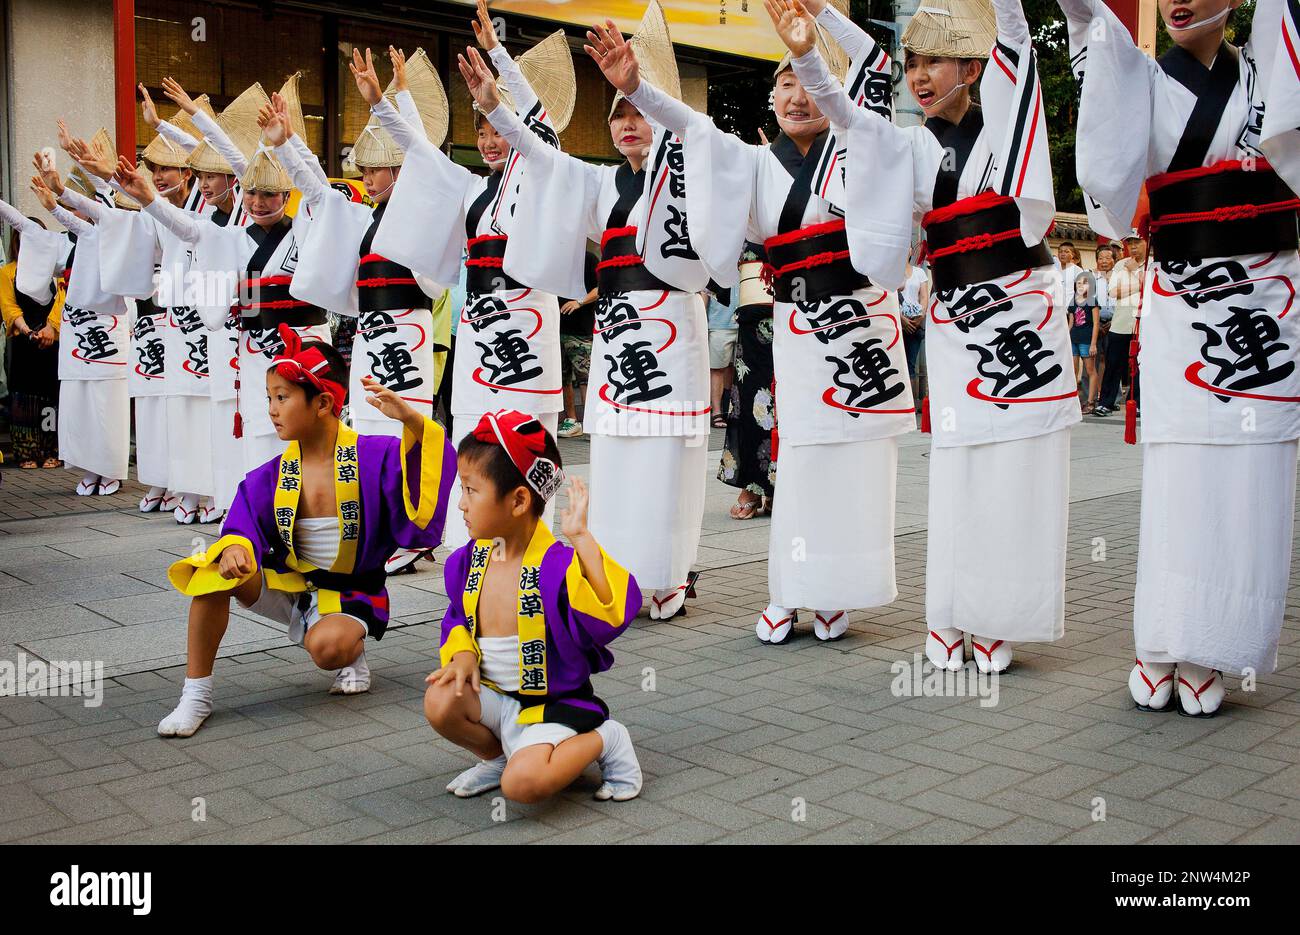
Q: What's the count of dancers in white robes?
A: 11